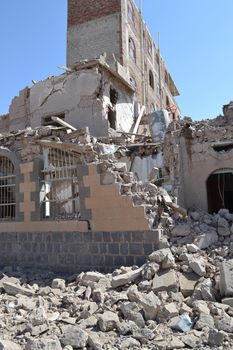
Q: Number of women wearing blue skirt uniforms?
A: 0